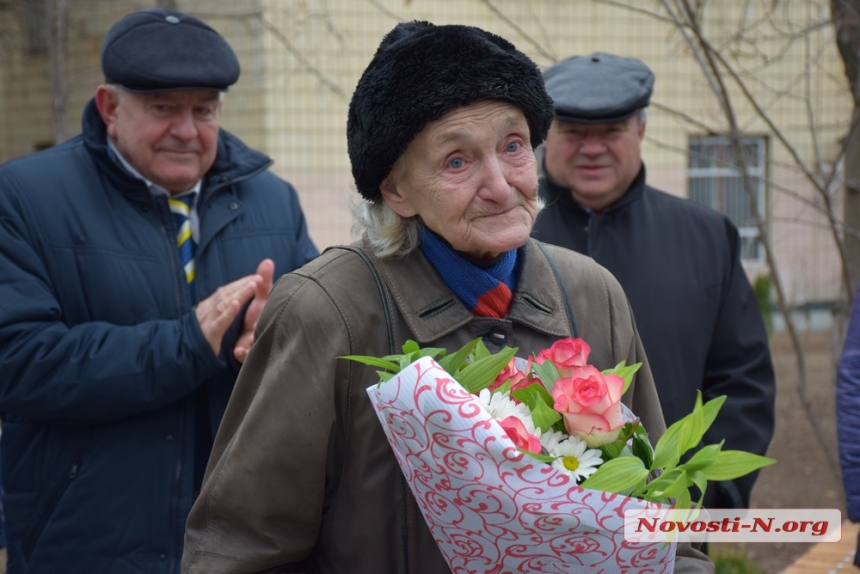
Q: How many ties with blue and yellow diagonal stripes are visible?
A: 1